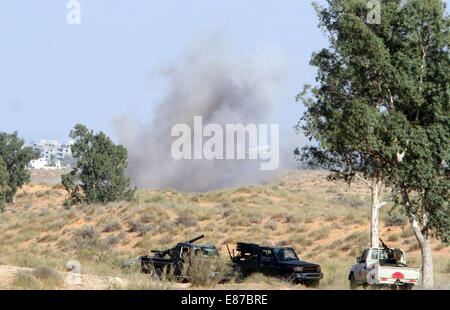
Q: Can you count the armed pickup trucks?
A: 3